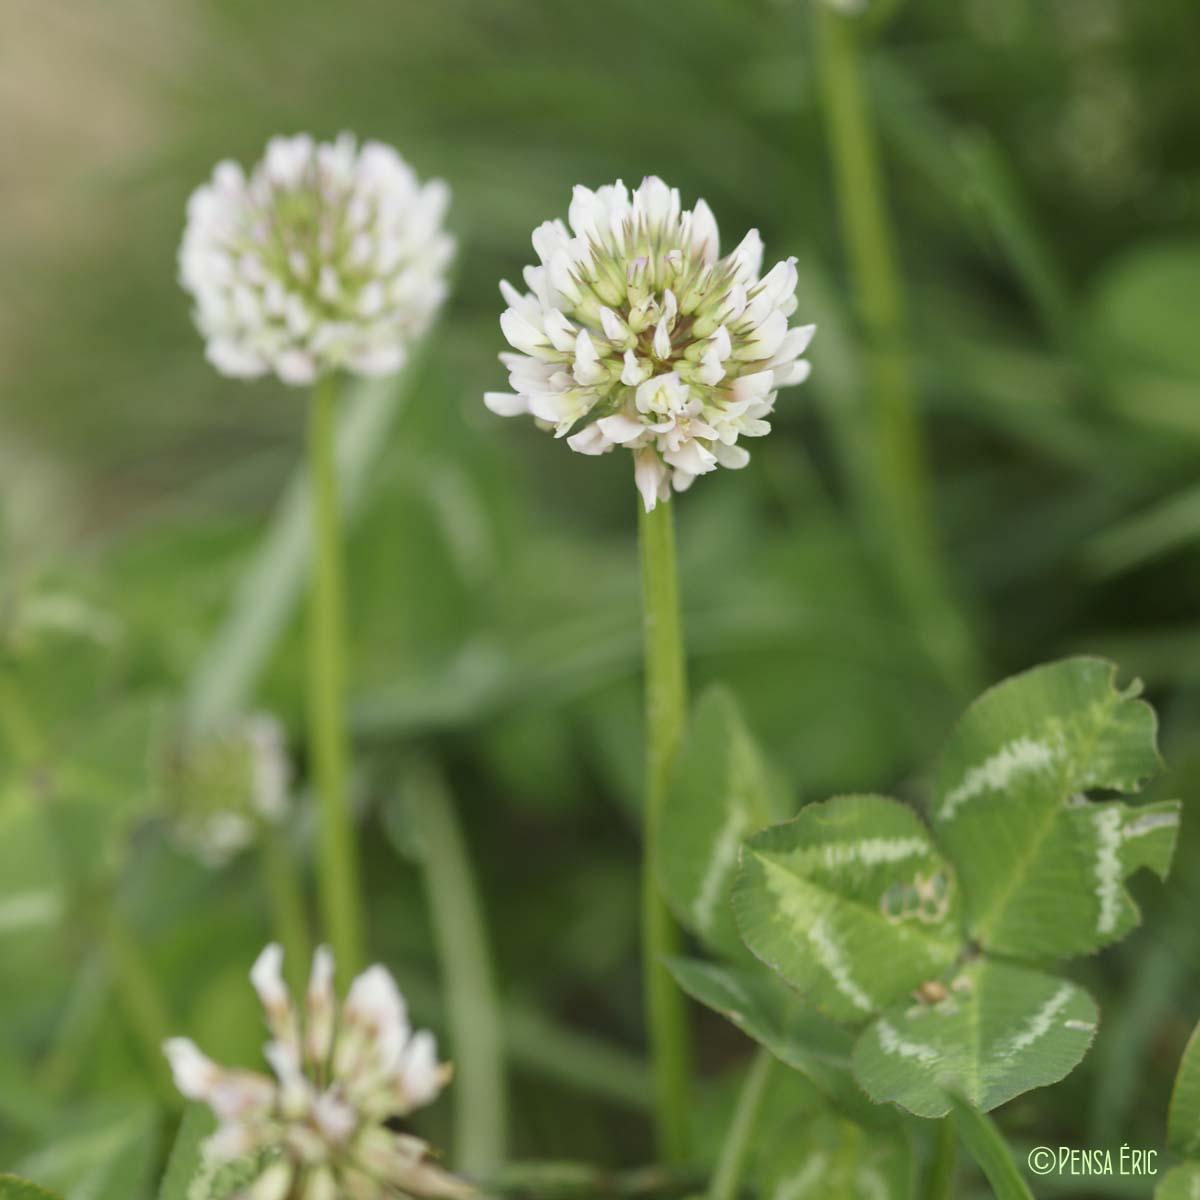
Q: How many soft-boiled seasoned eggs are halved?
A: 0